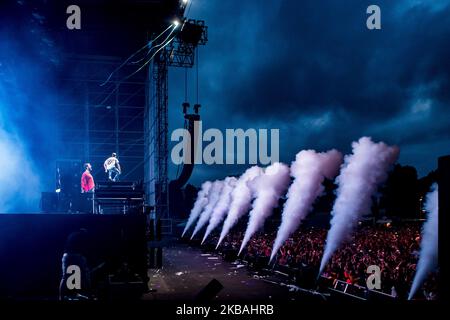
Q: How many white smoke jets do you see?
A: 8